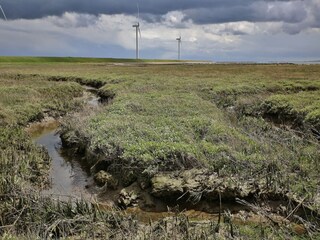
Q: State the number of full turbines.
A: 2